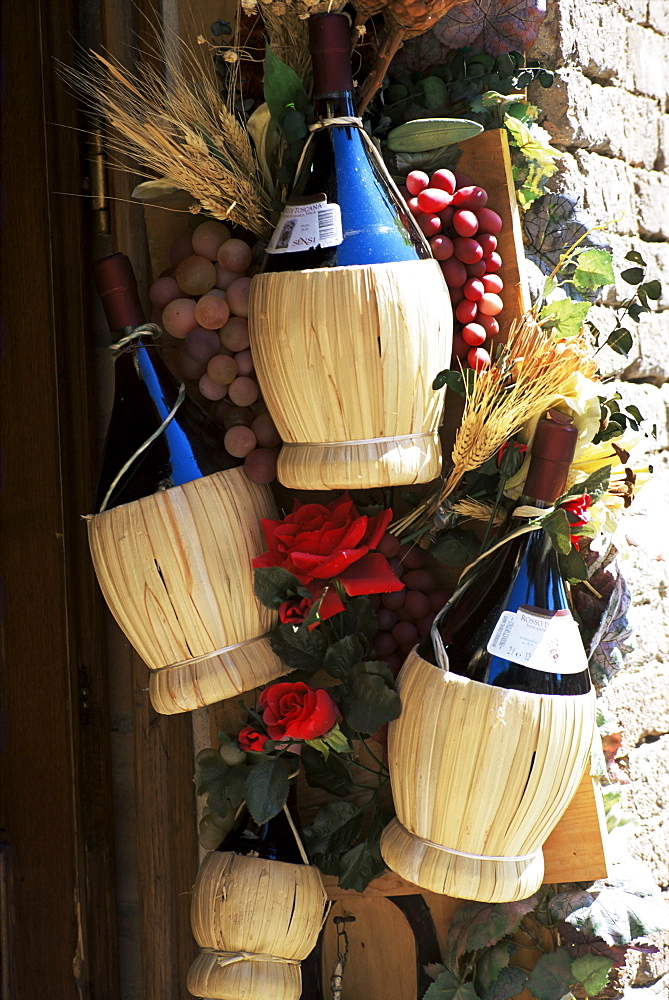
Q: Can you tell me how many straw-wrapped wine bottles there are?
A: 4